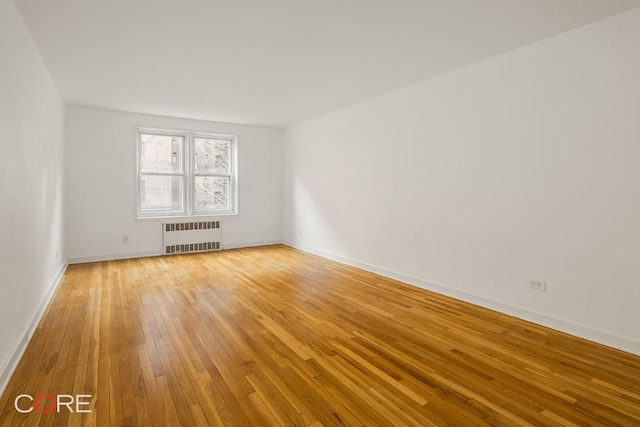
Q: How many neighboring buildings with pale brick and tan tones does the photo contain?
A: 1